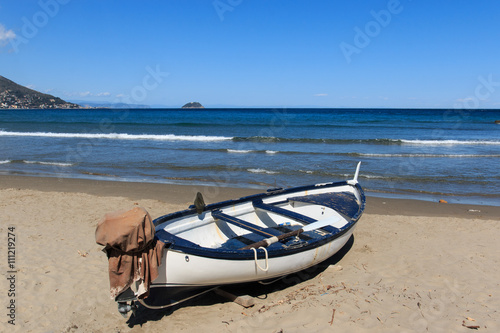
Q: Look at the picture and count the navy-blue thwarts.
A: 2